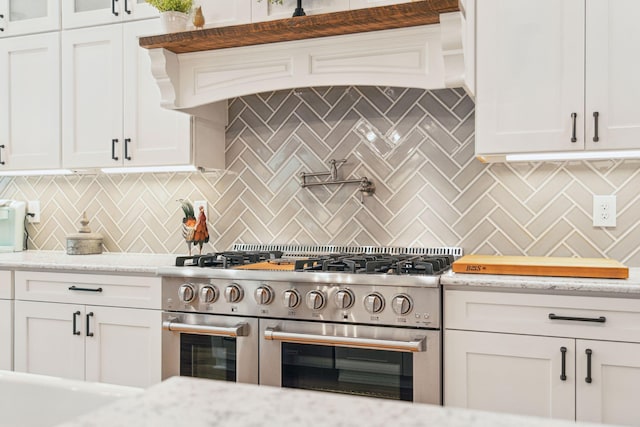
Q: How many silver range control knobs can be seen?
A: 9